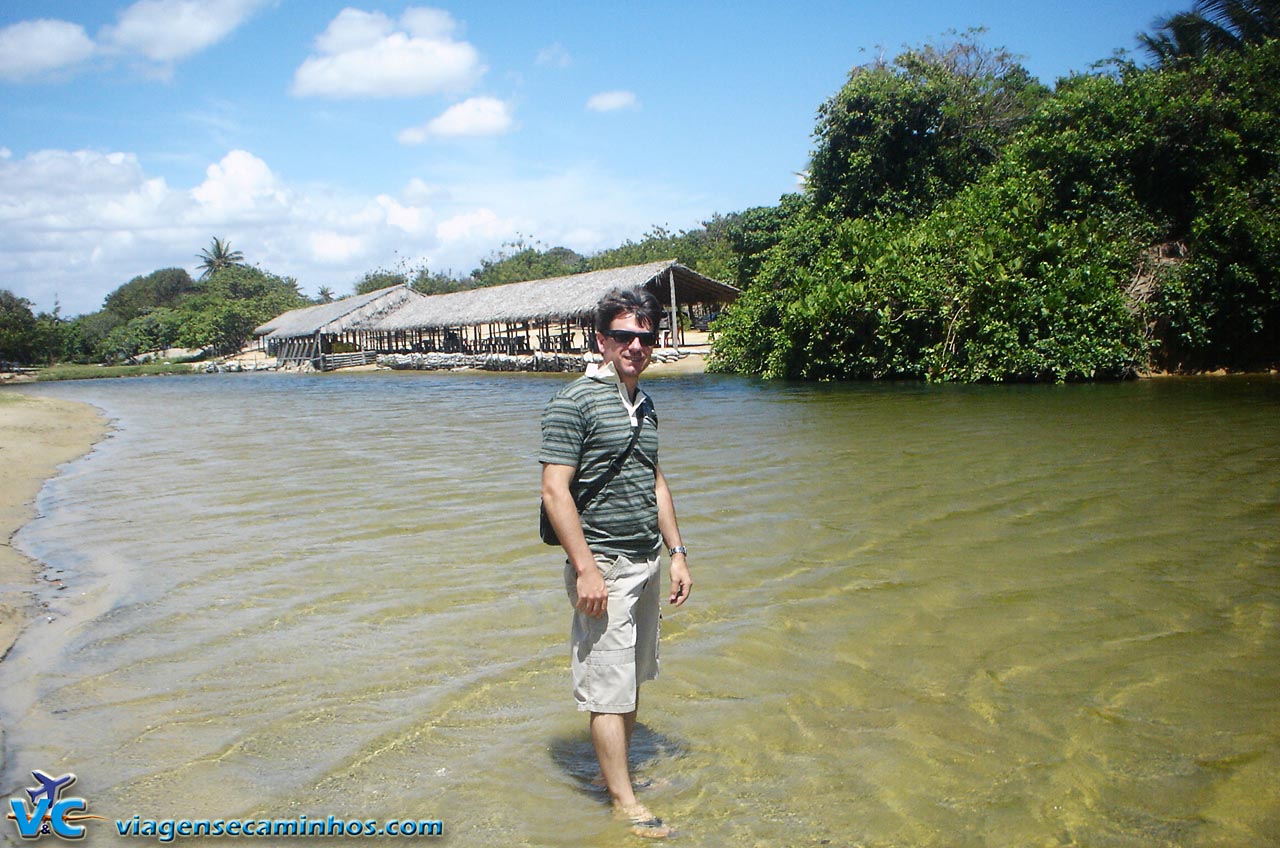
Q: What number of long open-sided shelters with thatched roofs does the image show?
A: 2